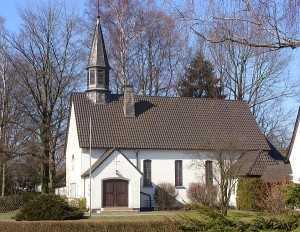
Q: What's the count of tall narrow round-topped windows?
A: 3